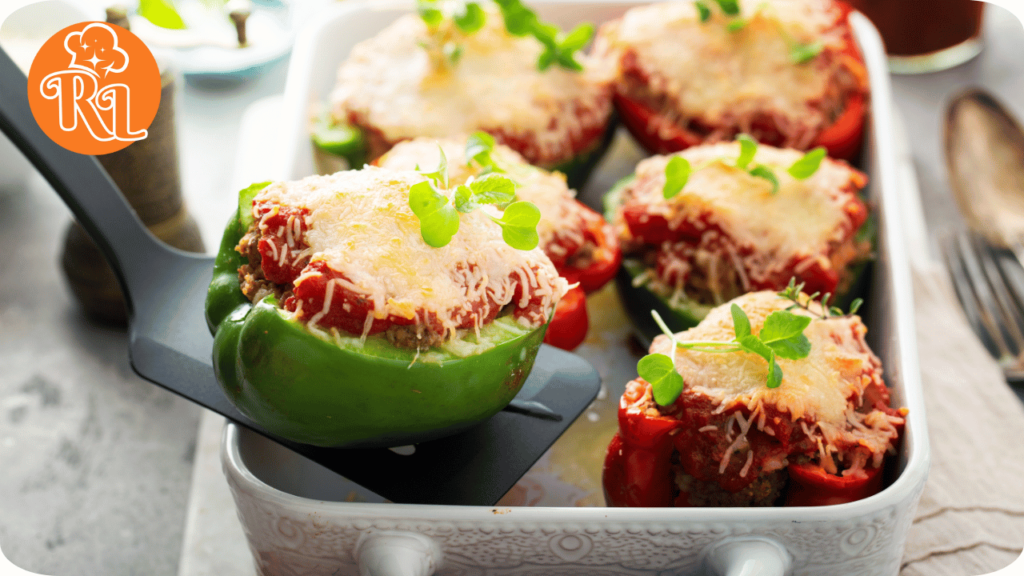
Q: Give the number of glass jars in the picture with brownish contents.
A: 1